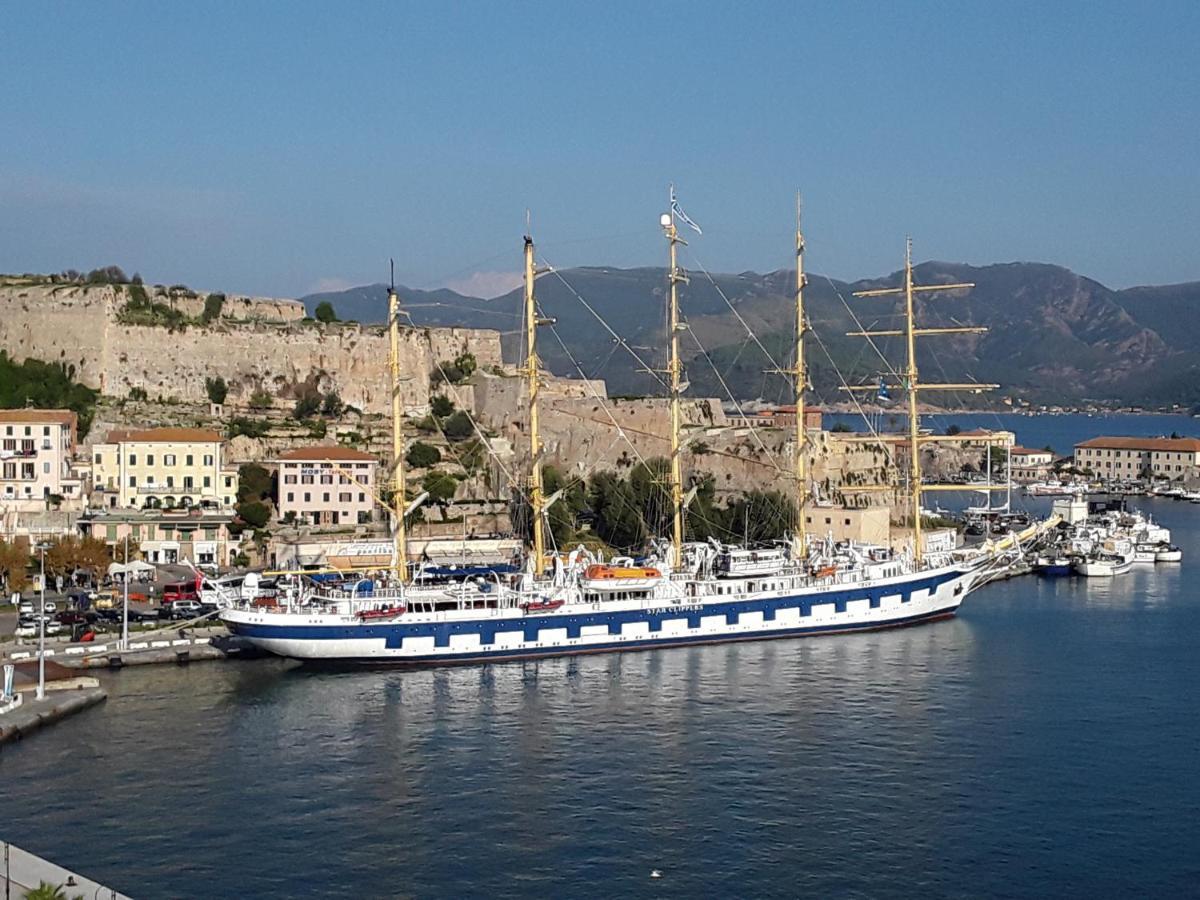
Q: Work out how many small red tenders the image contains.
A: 2